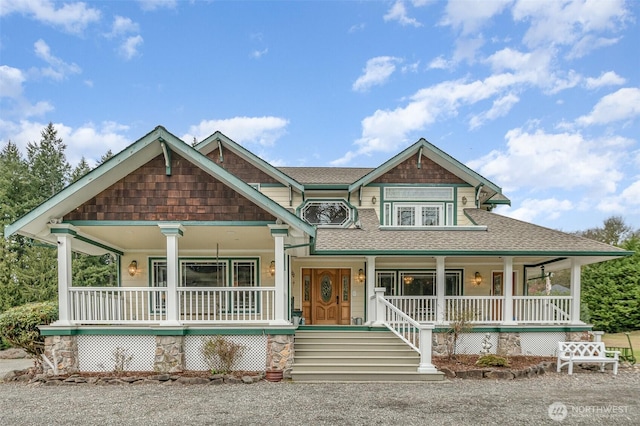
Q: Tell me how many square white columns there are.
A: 7